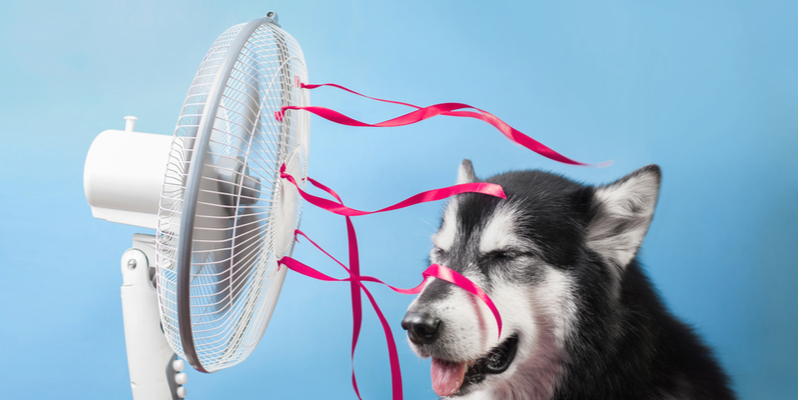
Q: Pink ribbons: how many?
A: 6